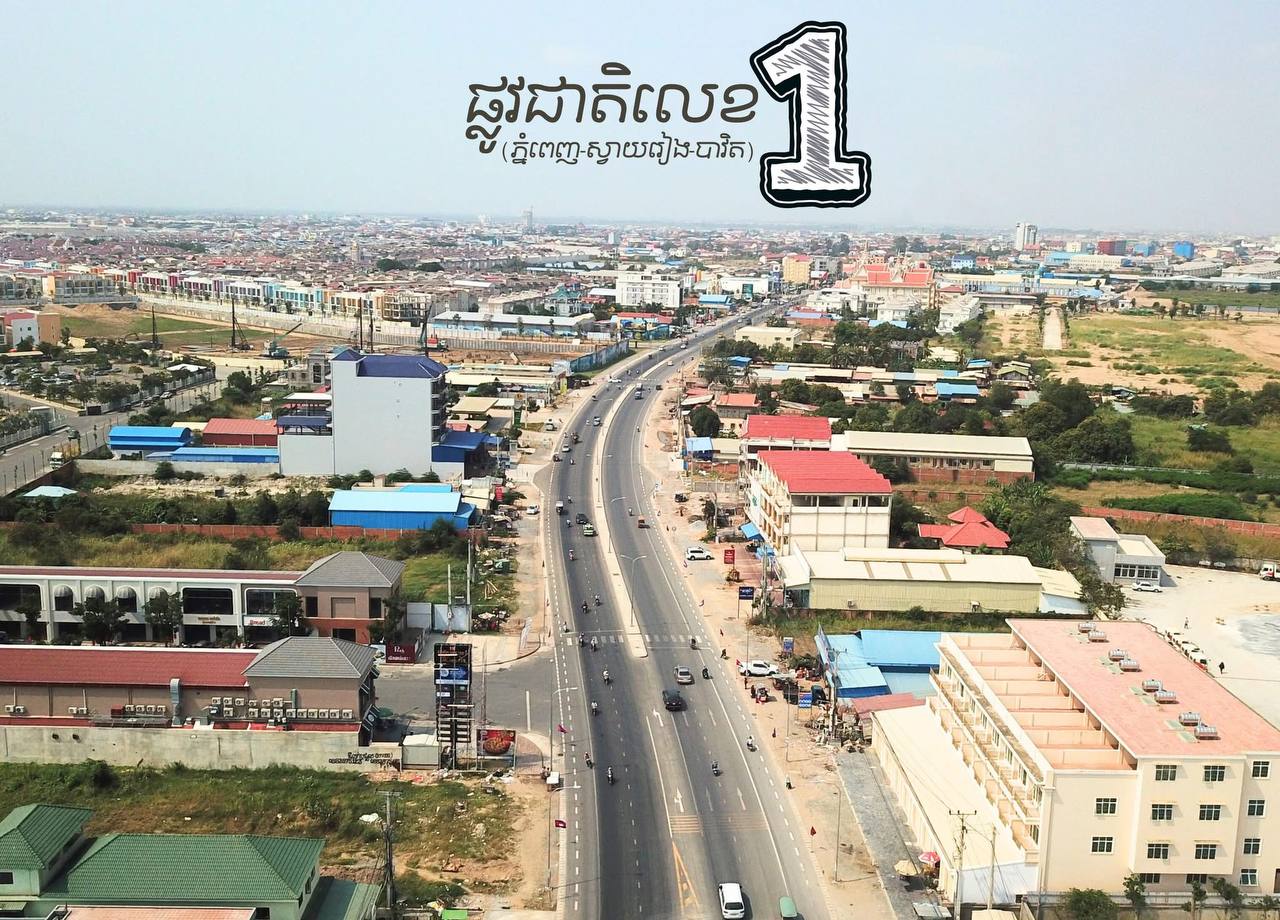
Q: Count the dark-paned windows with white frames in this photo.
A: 14